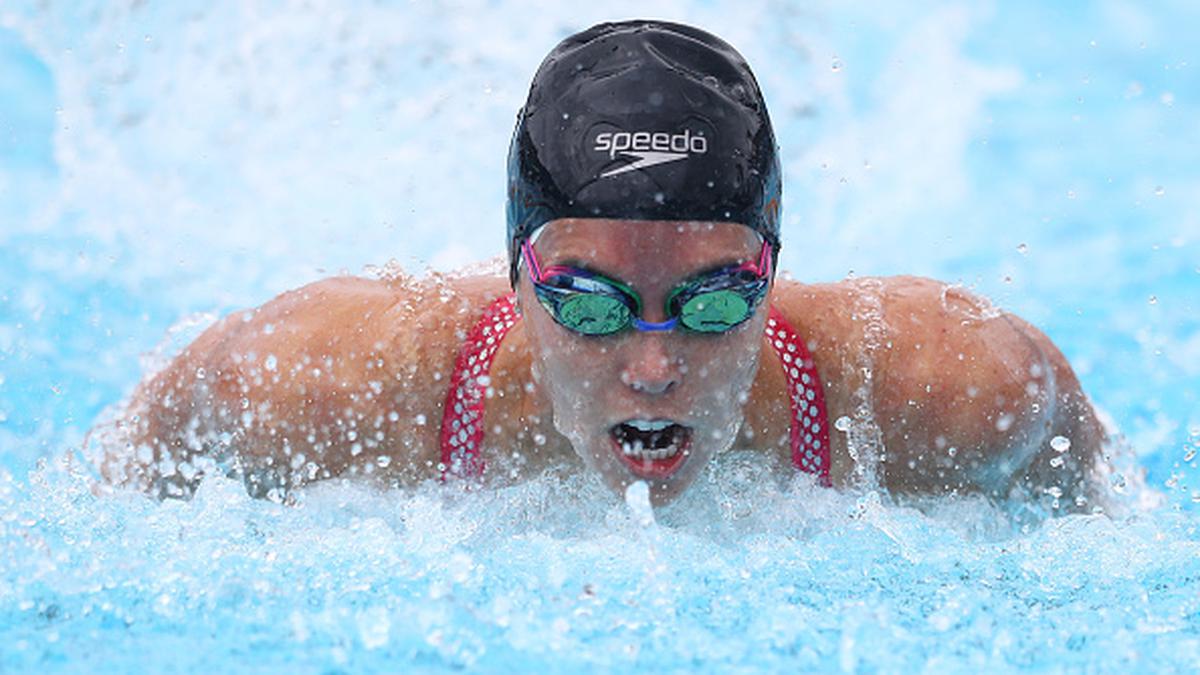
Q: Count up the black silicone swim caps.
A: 1